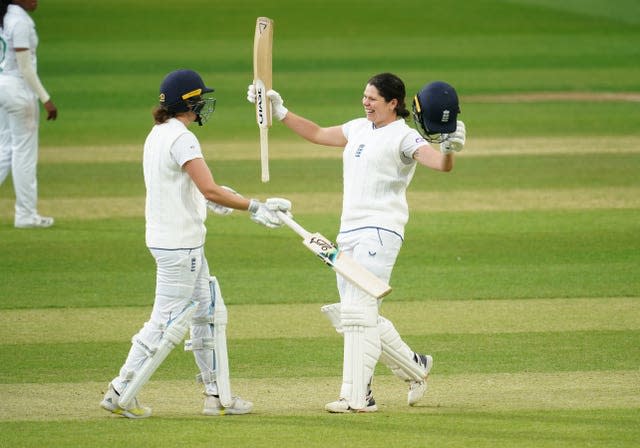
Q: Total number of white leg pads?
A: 4